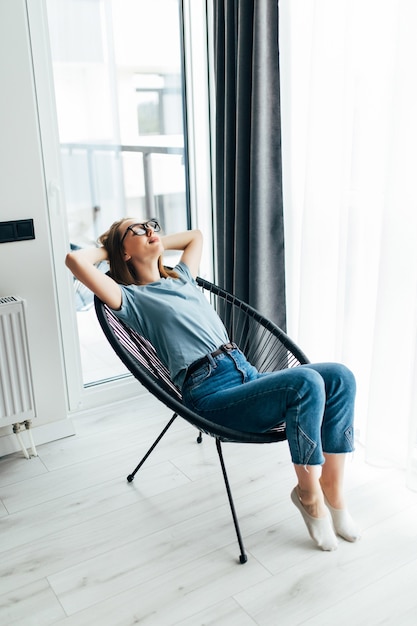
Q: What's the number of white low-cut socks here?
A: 2